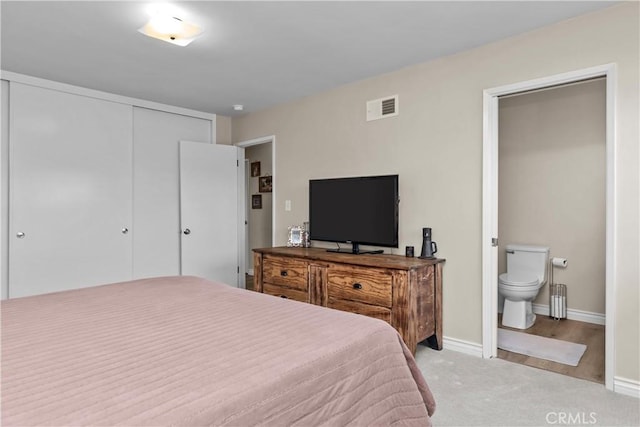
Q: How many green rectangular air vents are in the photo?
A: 0